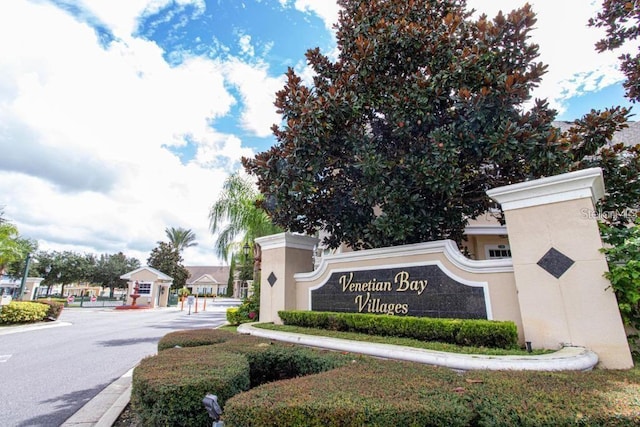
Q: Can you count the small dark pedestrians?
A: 0